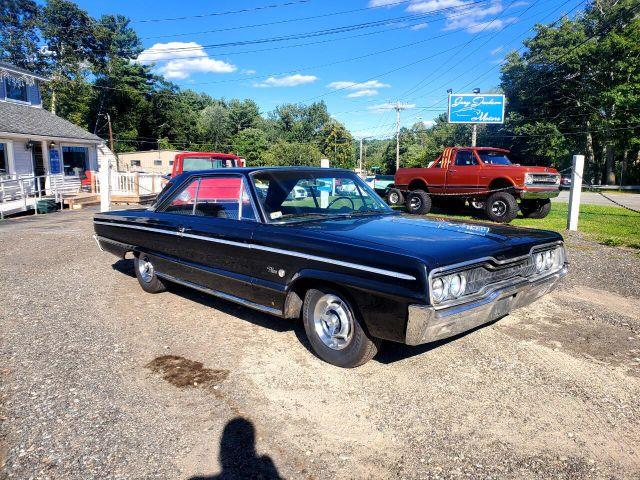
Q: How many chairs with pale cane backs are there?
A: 0